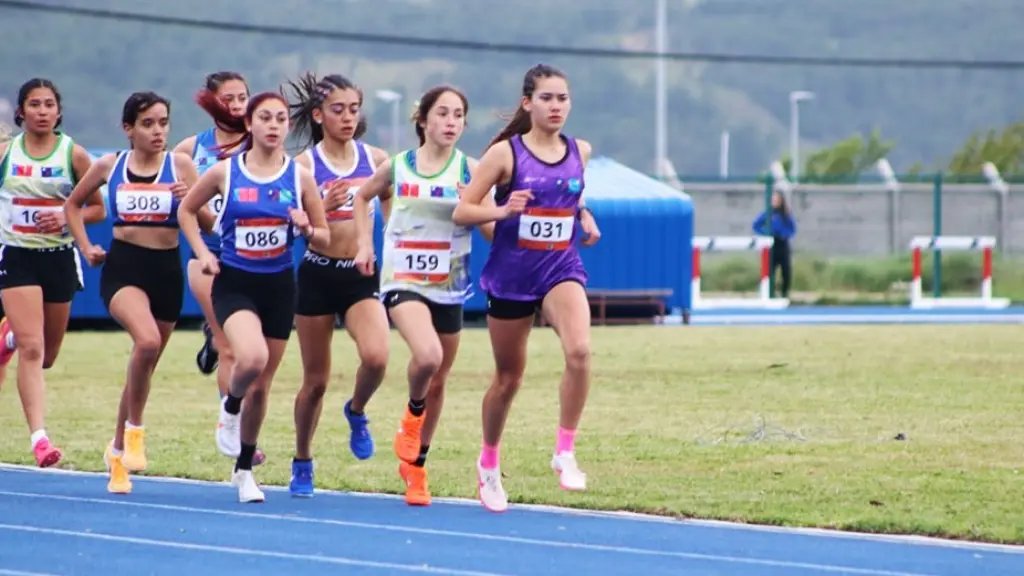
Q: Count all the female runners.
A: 7